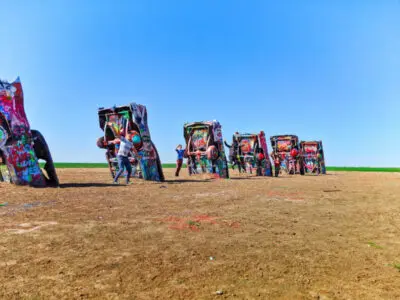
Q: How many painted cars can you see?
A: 6